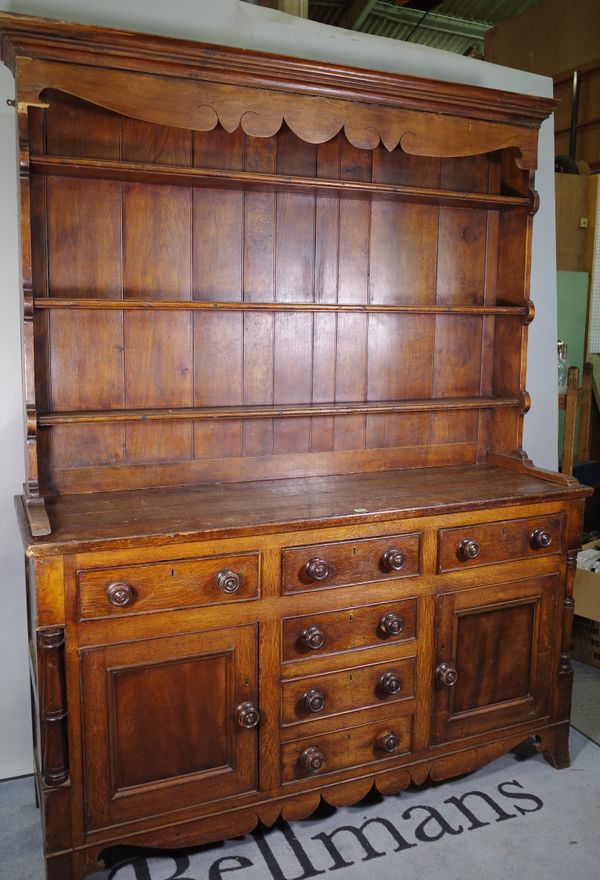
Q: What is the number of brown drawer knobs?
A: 12